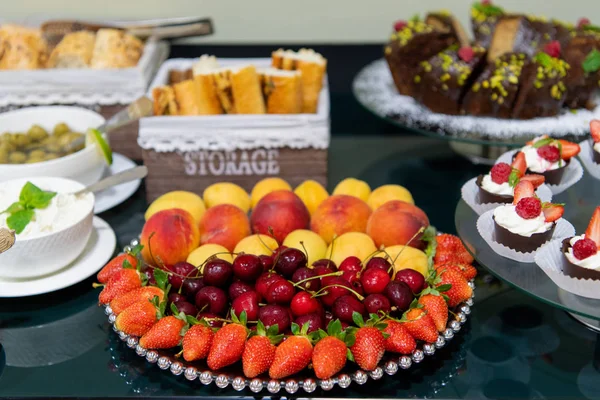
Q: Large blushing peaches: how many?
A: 5